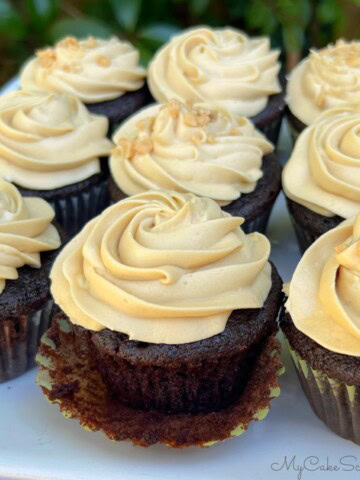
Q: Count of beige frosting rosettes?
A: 9